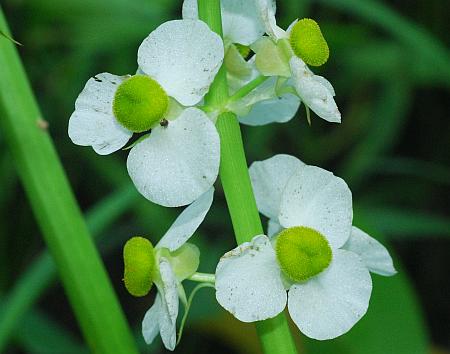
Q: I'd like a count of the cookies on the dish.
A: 0